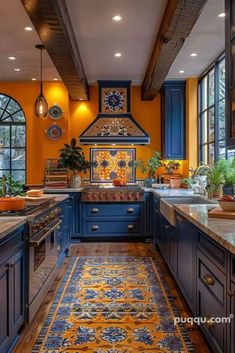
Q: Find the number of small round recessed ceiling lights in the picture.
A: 10